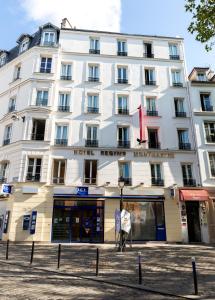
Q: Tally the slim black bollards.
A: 6